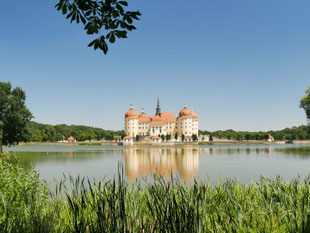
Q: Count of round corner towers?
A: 4